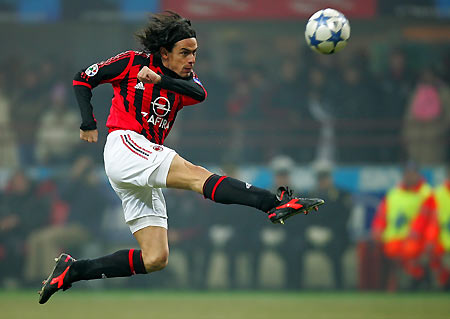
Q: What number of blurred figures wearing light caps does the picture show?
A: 2